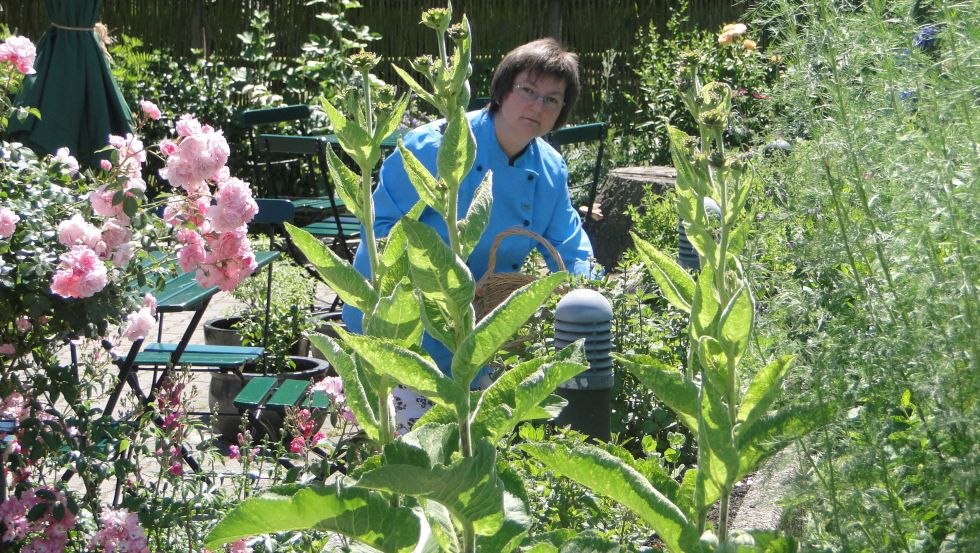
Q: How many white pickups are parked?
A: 0